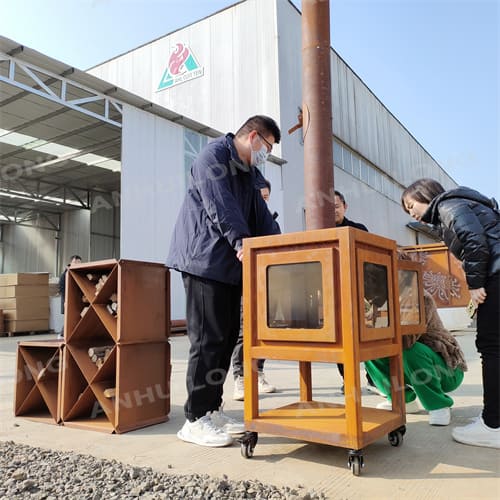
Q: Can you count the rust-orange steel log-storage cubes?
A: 3